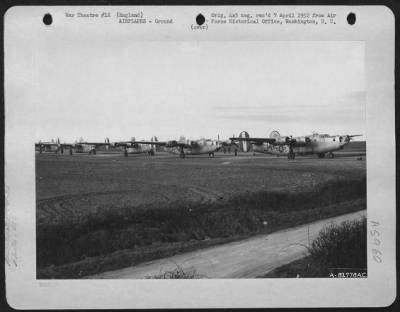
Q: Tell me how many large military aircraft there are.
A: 5